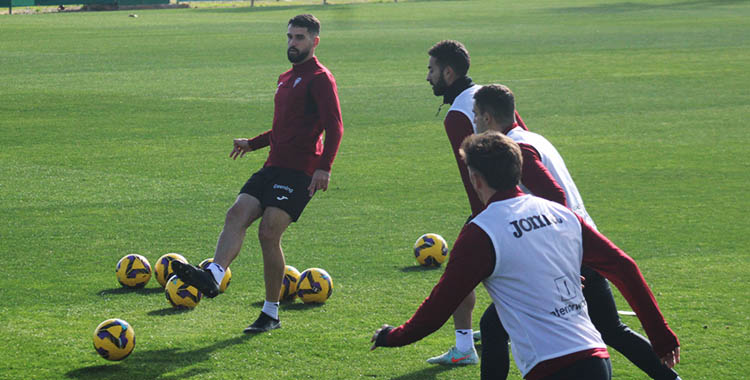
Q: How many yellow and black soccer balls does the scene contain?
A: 8